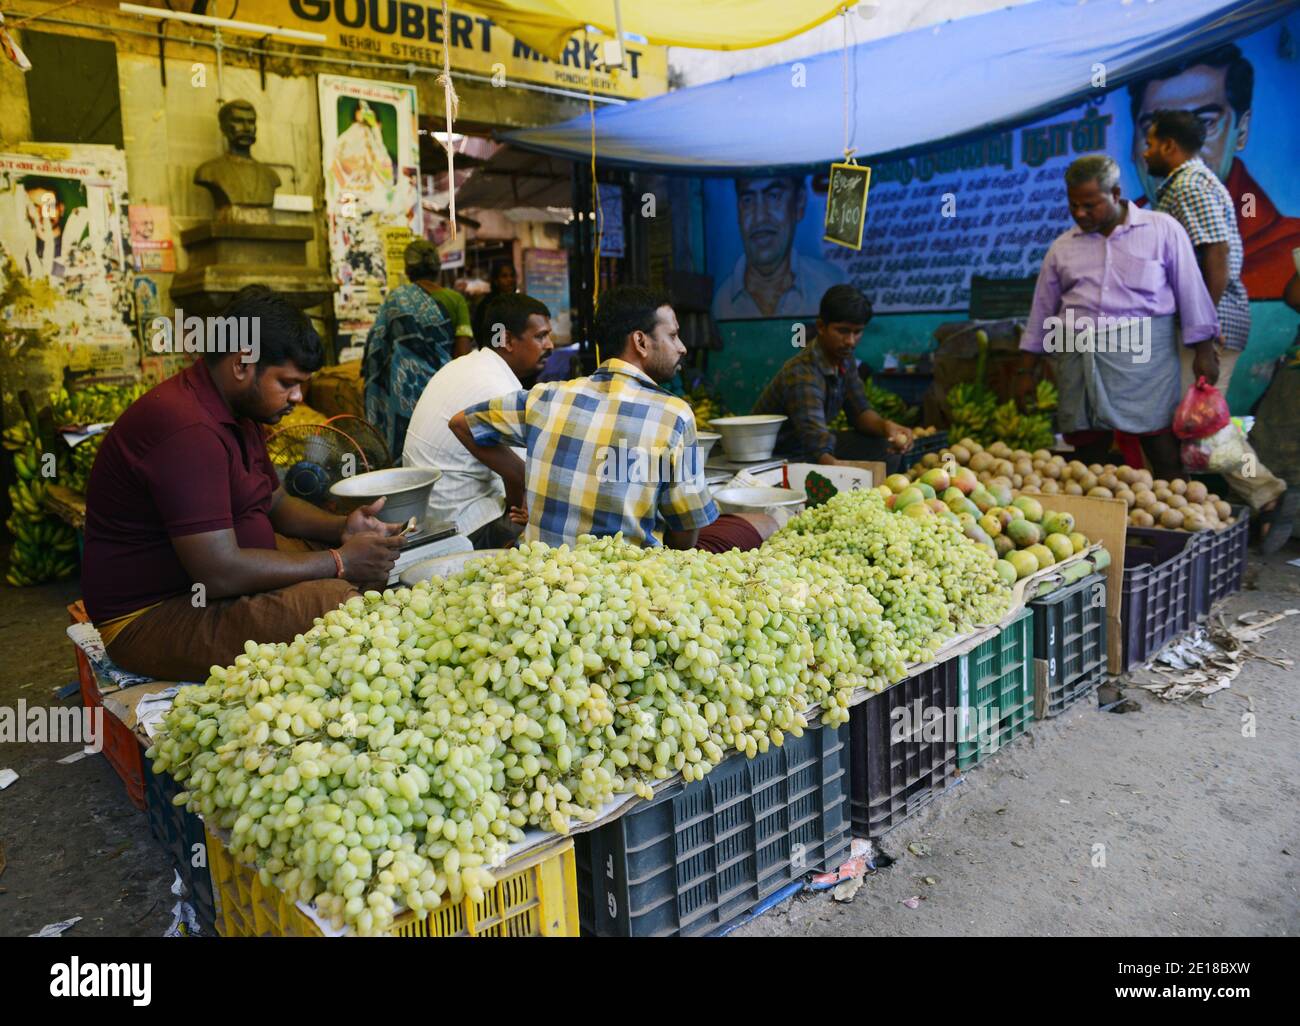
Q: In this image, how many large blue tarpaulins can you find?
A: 1